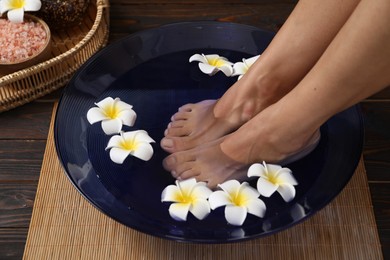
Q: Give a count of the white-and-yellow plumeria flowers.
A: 8